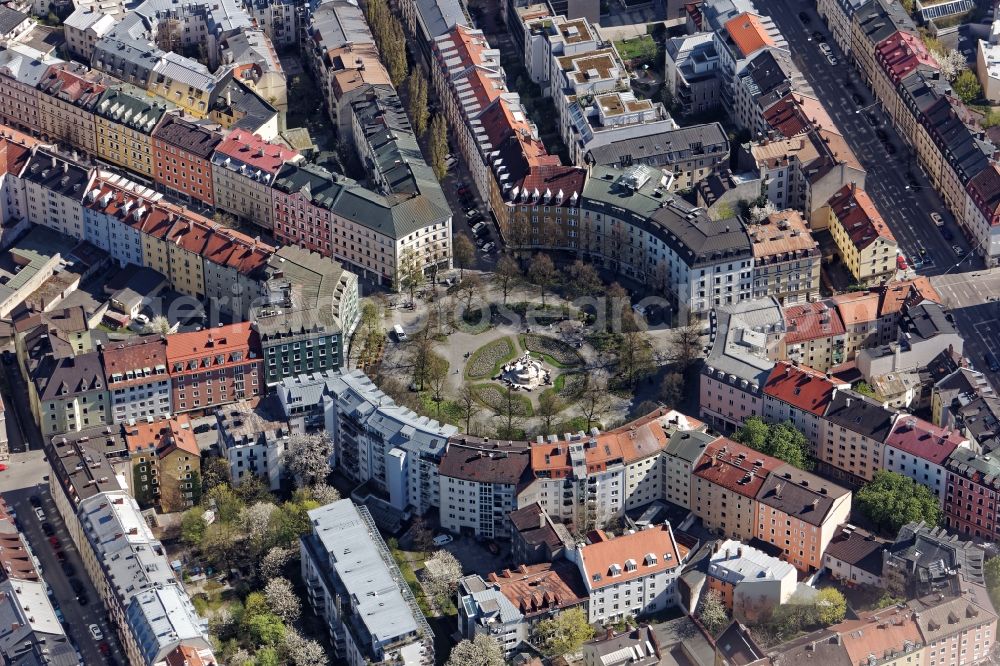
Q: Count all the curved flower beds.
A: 4